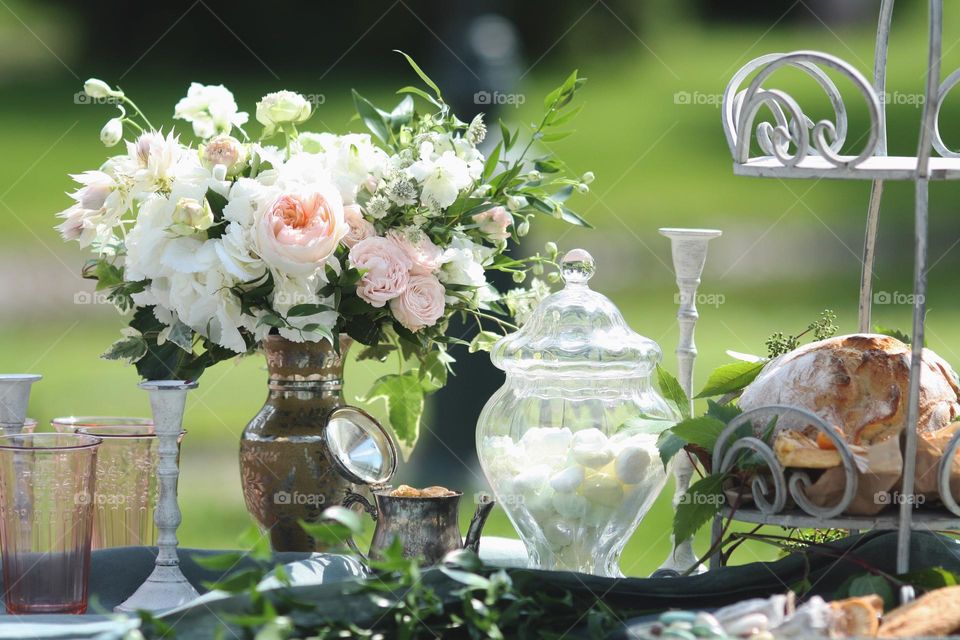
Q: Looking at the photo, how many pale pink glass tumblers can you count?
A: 4